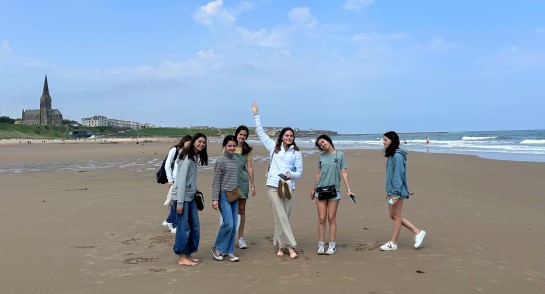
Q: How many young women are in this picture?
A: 7